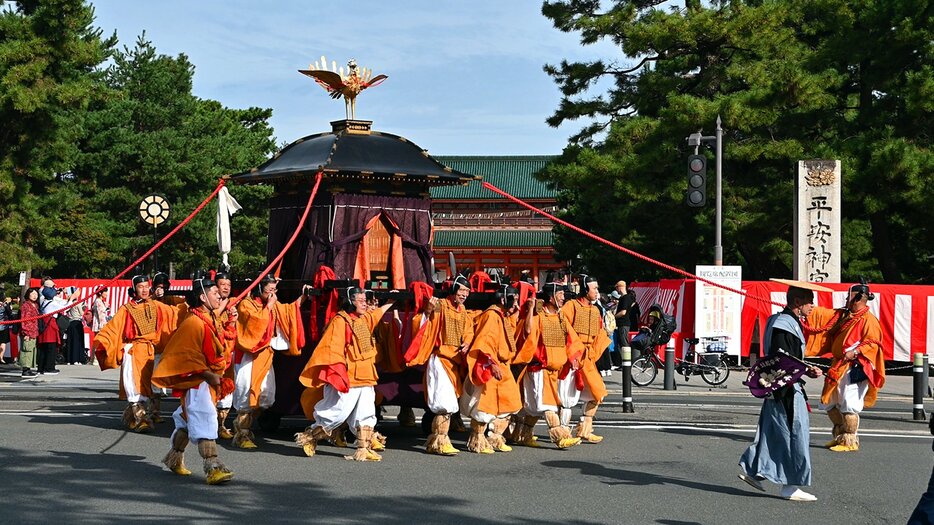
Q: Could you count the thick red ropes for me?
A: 3